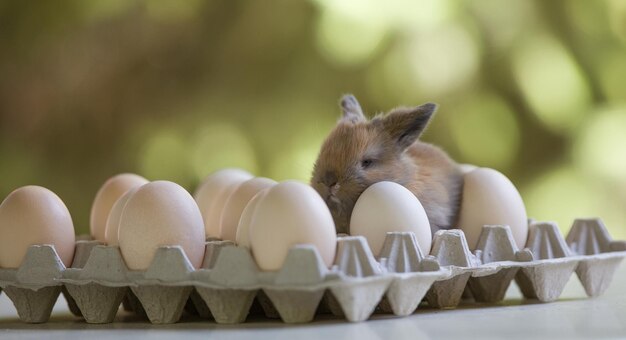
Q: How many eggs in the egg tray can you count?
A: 12